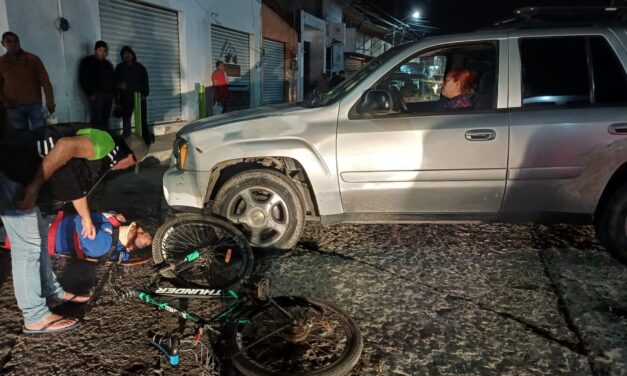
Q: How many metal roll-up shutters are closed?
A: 3